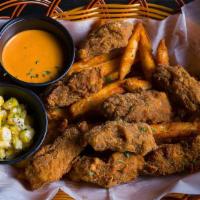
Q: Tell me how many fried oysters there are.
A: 8